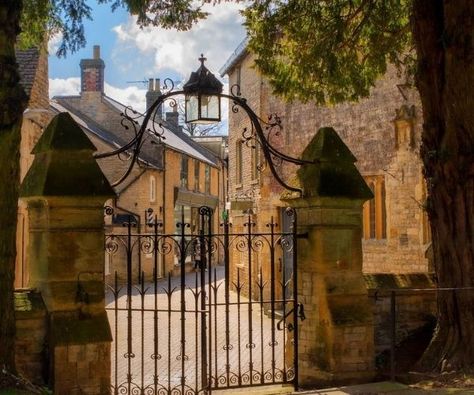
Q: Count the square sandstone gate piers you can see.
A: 2